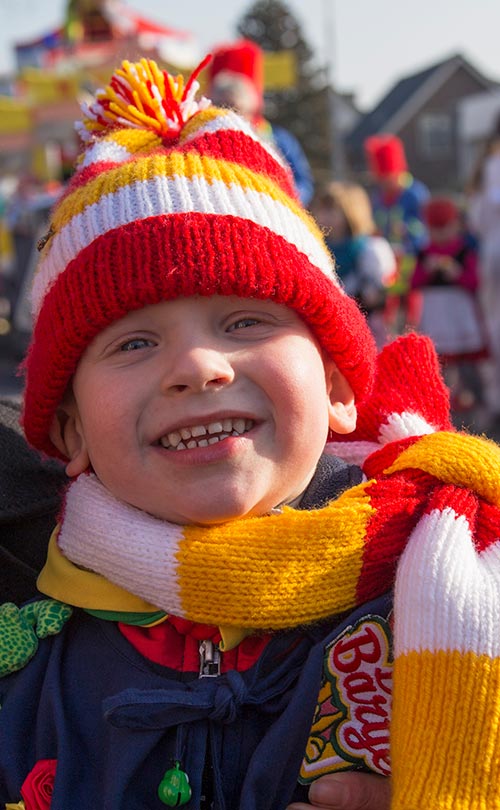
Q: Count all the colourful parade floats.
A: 1